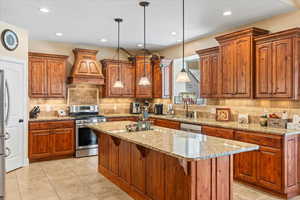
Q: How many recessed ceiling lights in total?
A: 6